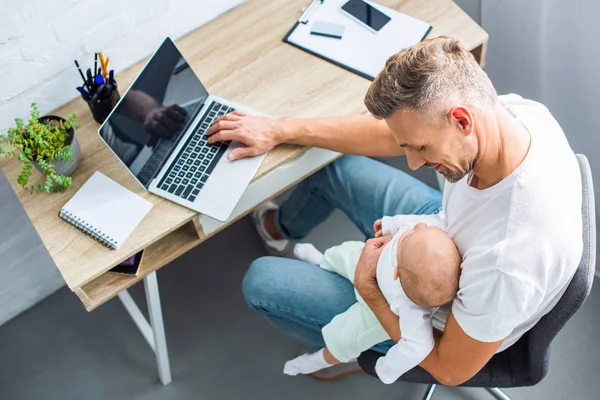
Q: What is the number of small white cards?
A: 1